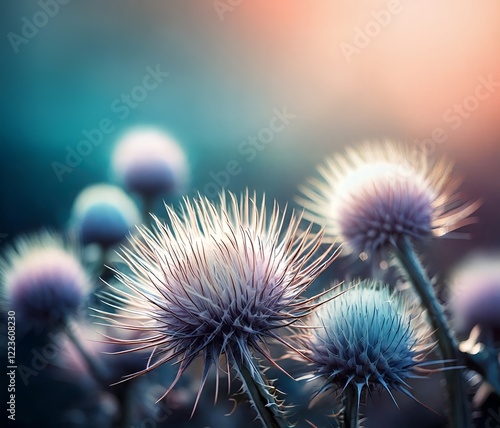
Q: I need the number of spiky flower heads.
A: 7